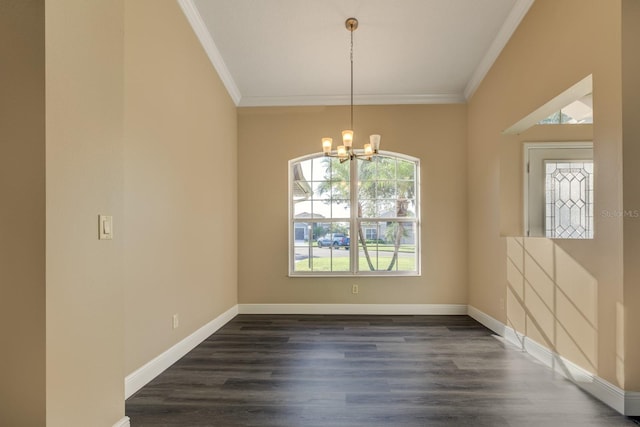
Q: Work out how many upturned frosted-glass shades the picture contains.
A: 5